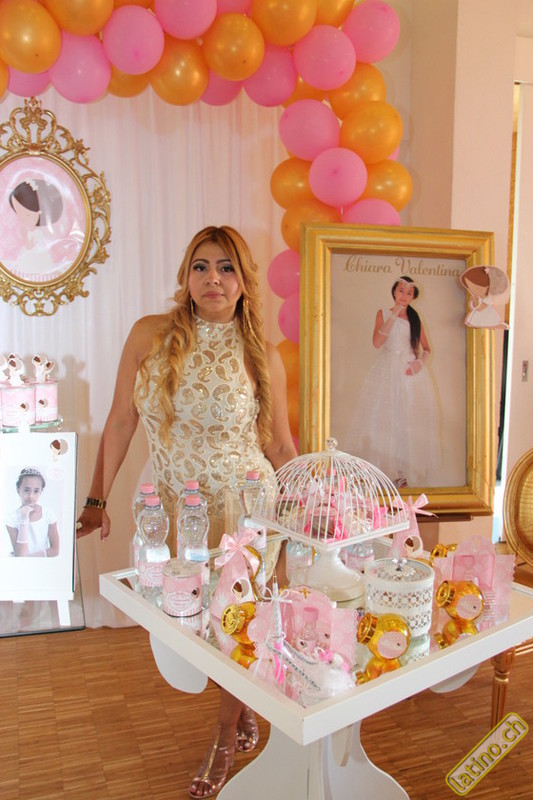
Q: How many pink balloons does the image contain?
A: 15